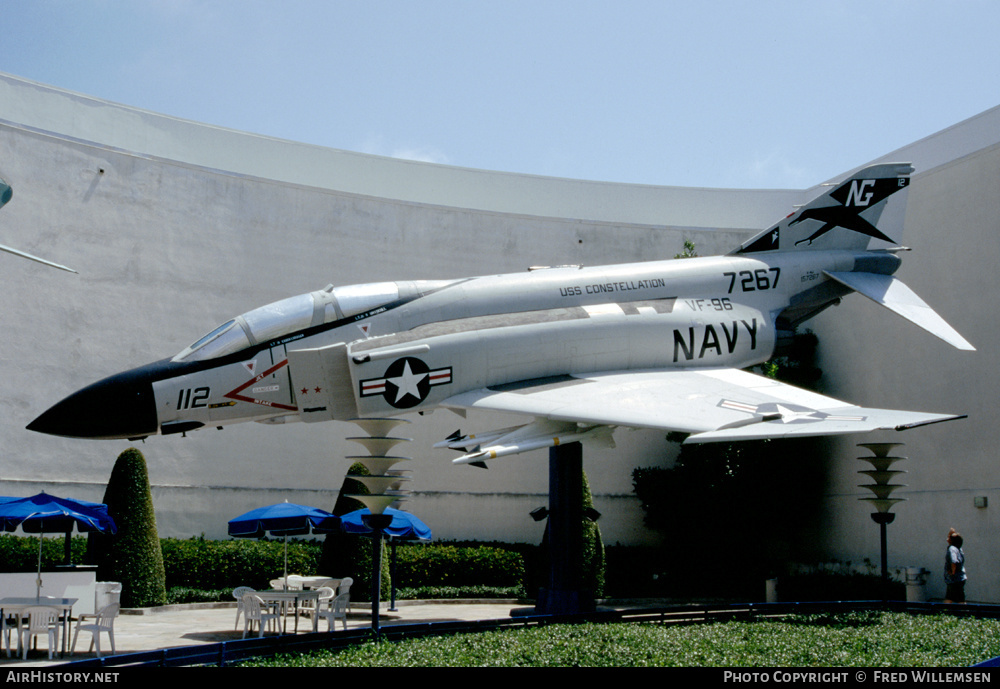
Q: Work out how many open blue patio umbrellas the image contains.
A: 3